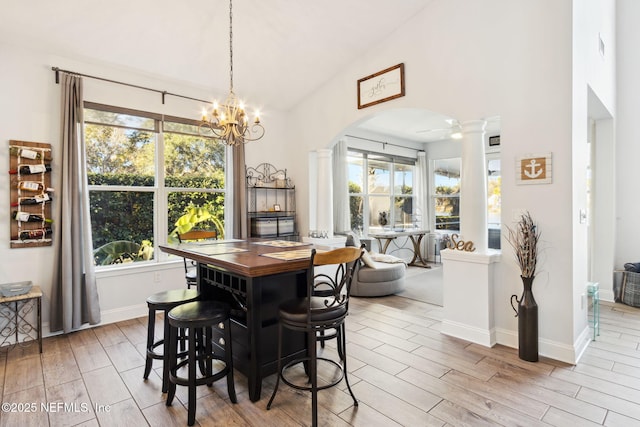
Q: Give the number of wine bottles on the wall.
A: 6